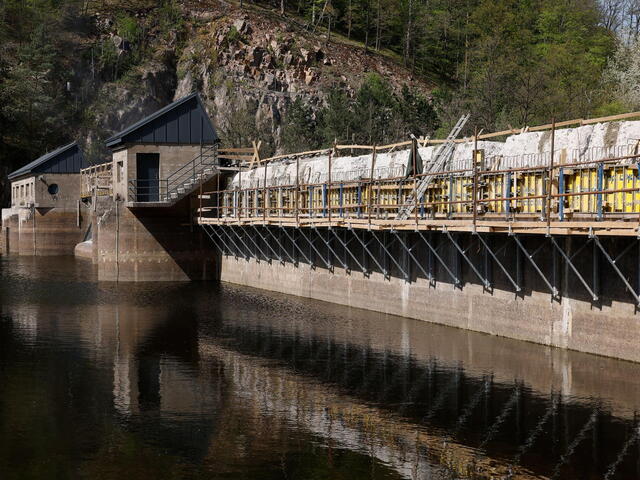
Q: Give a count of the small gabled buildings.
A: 2